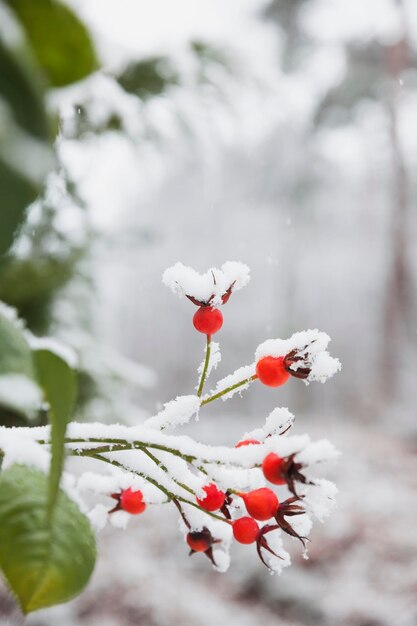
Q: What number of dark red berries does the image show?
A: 9